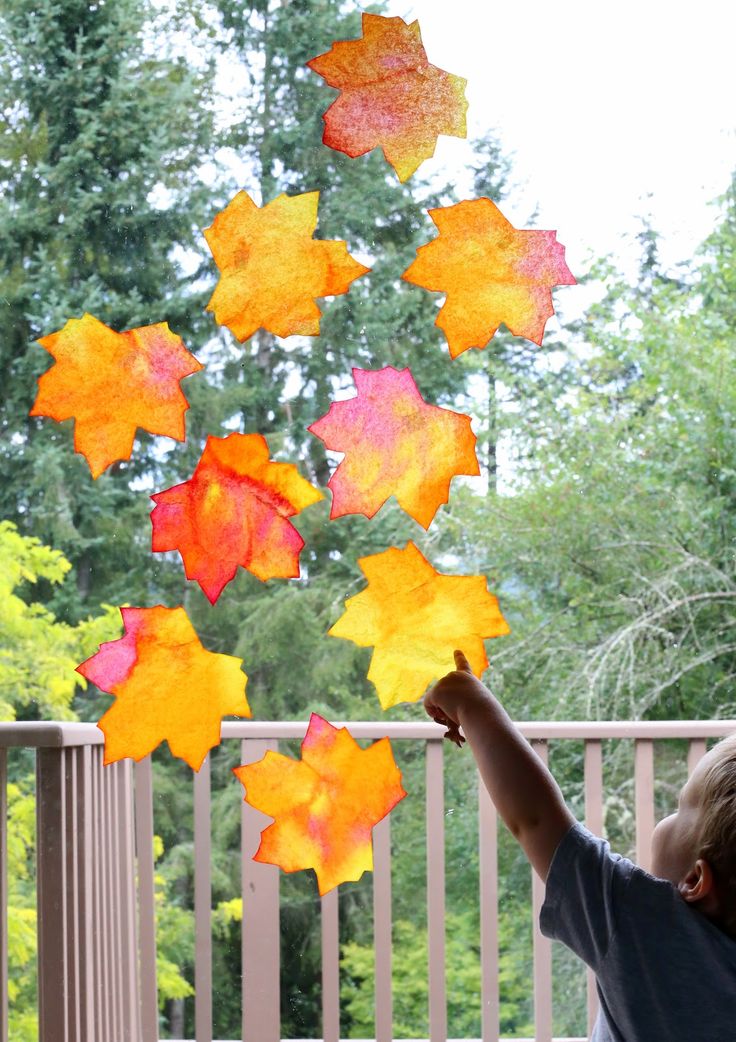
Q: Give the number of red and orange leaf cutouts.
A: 9